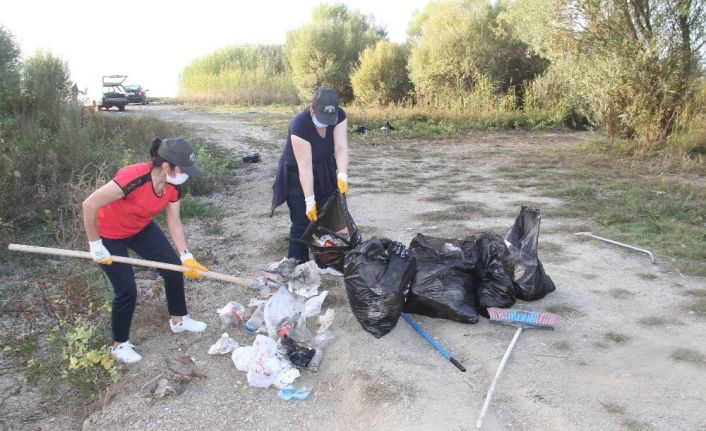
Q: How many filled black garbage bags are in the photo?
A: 4